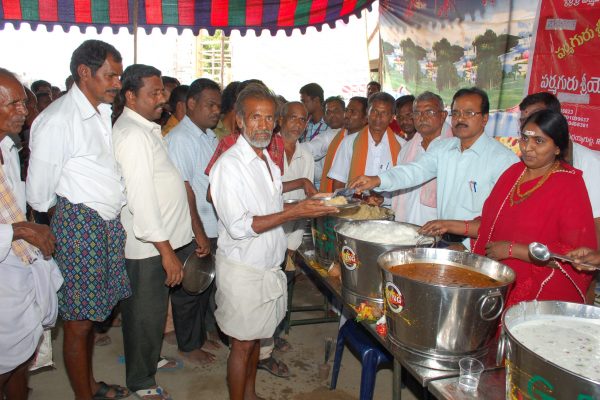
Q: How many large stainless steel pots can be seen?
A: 4